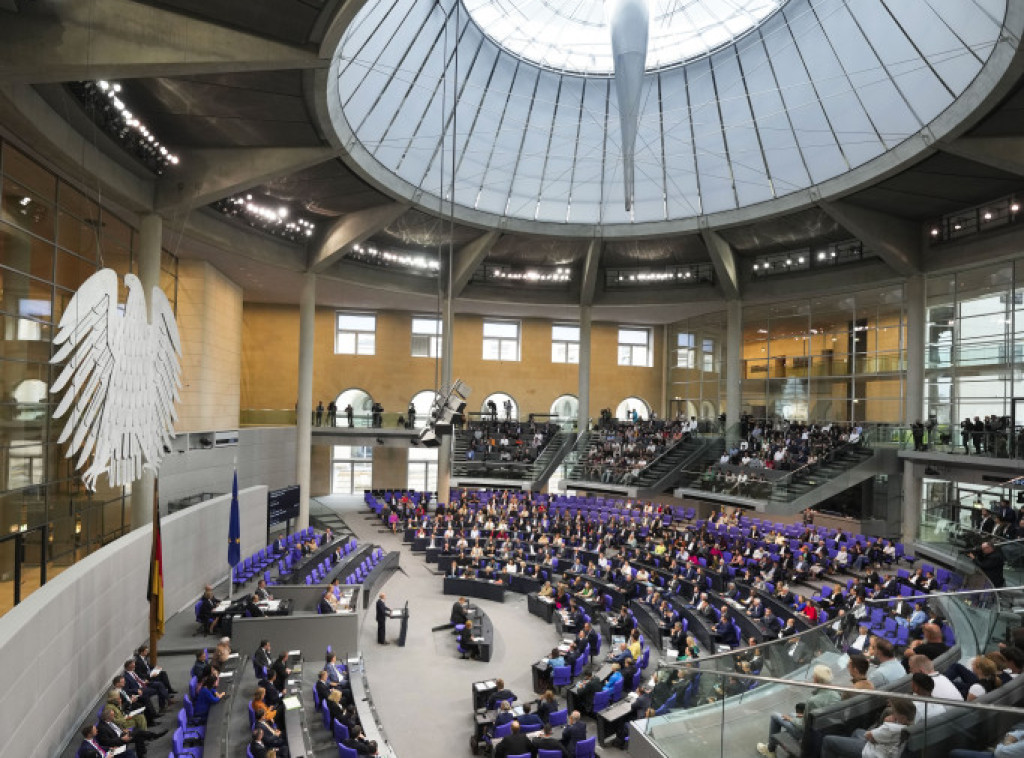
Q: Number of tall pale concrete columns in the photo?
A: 6